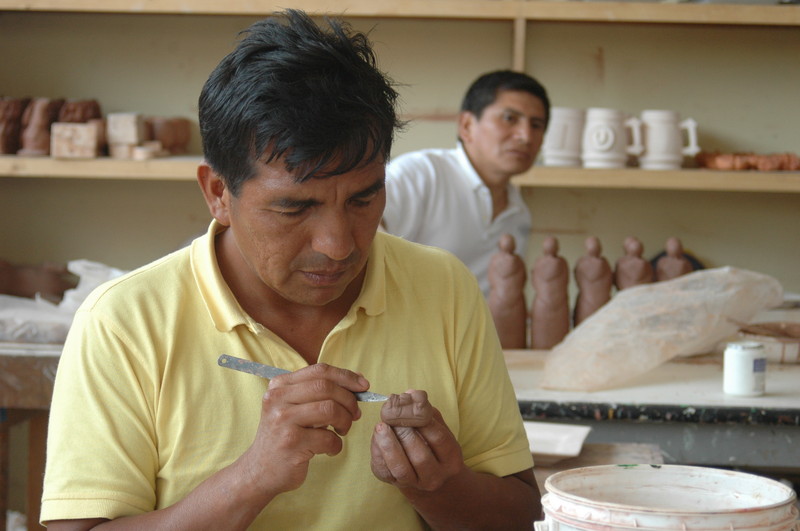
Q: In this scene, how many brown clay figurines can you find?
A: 5